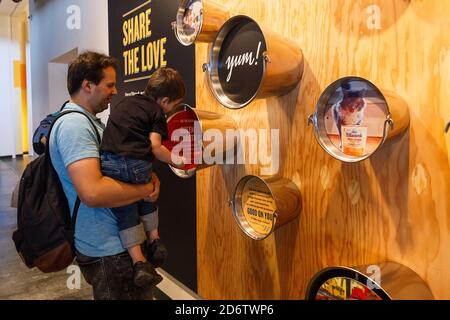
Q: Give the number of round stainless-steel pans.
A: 6